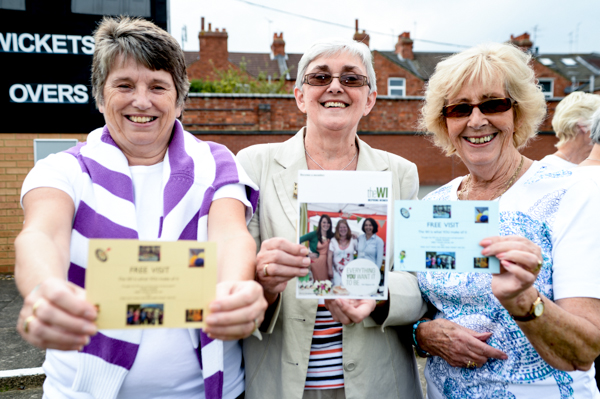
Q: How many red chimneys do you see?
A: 5